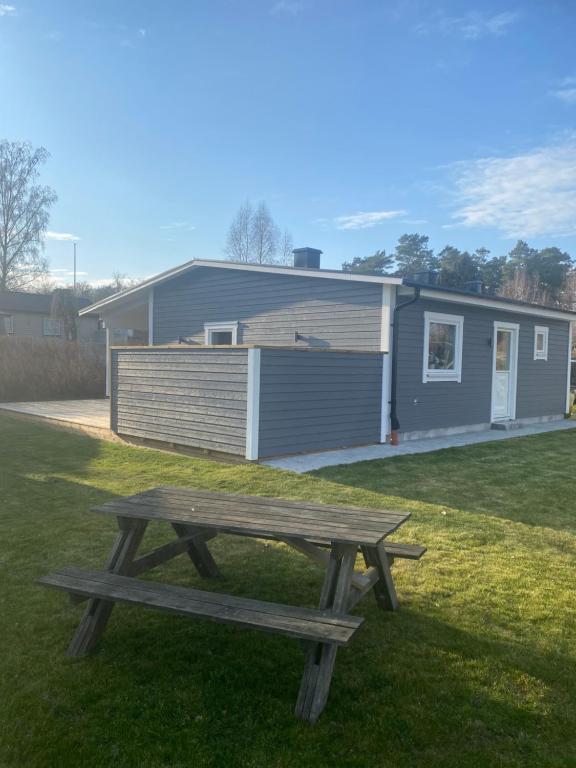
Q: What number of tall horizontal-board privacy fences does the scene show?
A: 1